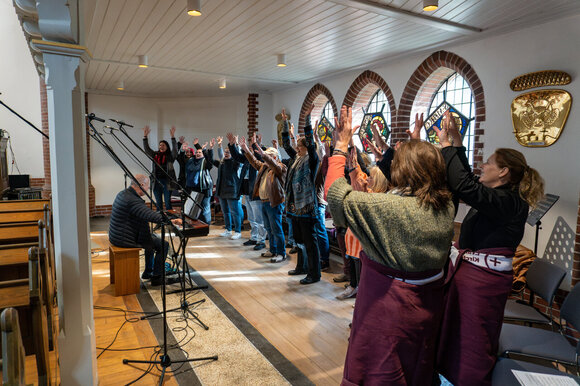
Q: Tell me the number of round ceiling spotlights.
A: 6